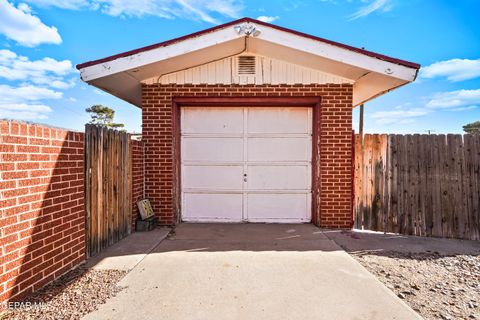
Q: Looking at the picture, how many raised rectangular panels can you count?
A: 8